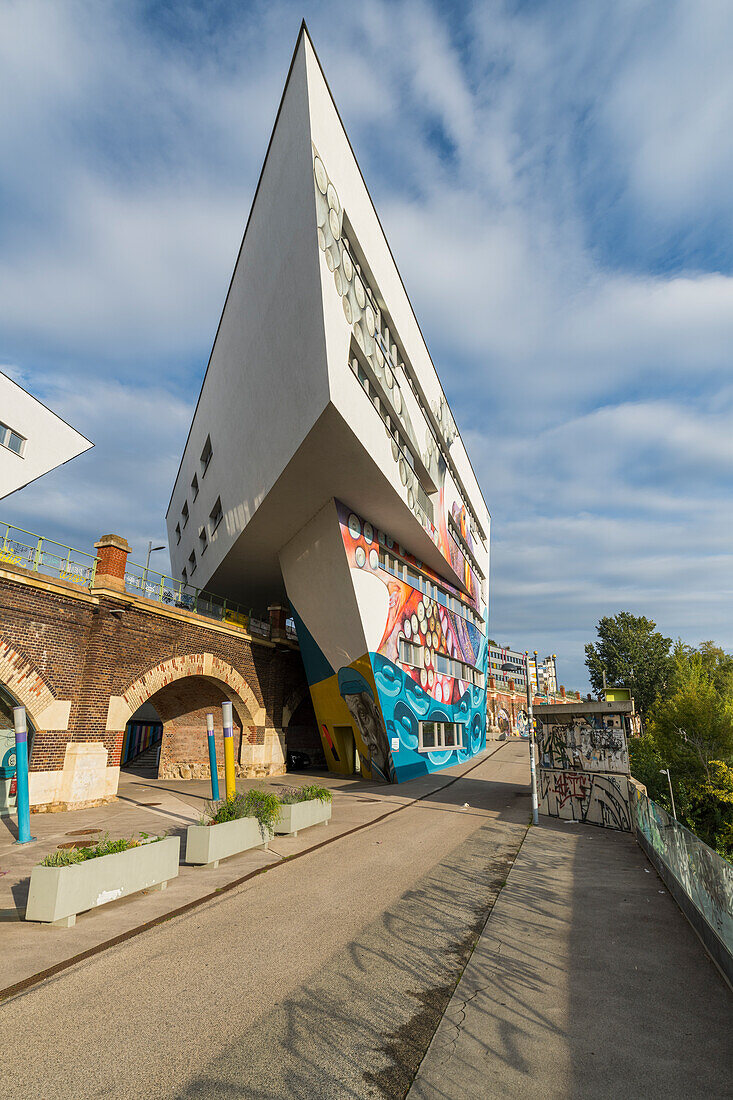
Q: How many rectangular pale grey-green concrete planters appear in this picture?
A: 3